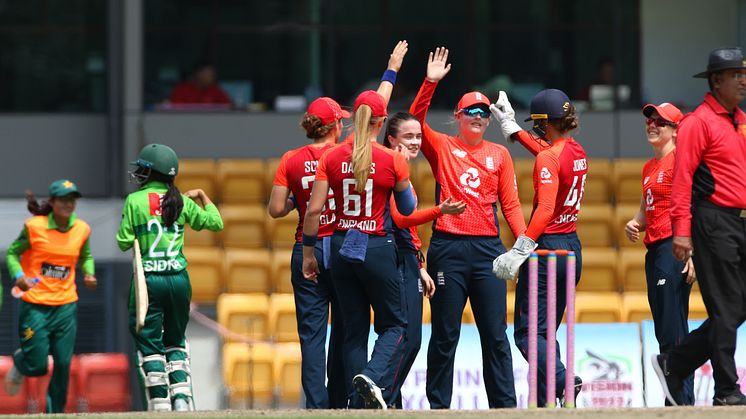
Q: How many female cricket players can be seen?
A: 8